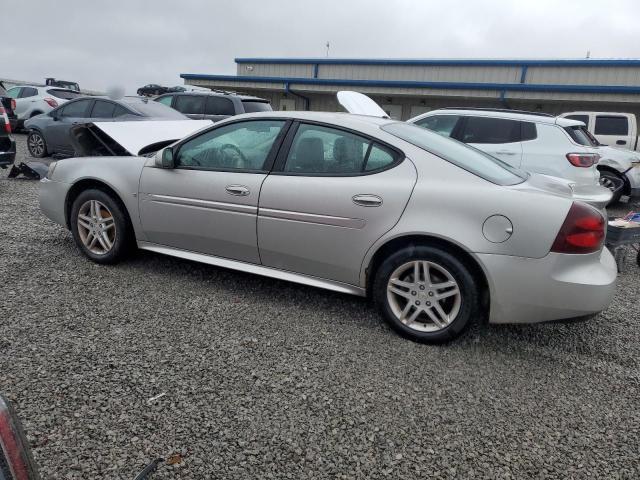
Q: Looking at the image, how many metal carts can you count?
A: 1